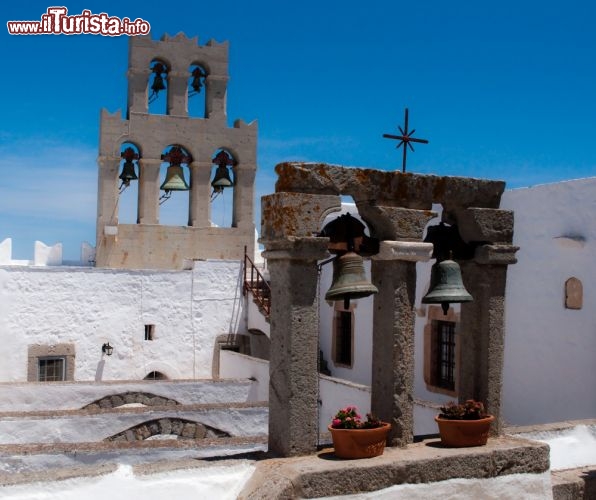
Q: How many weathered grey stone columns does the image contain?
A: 3